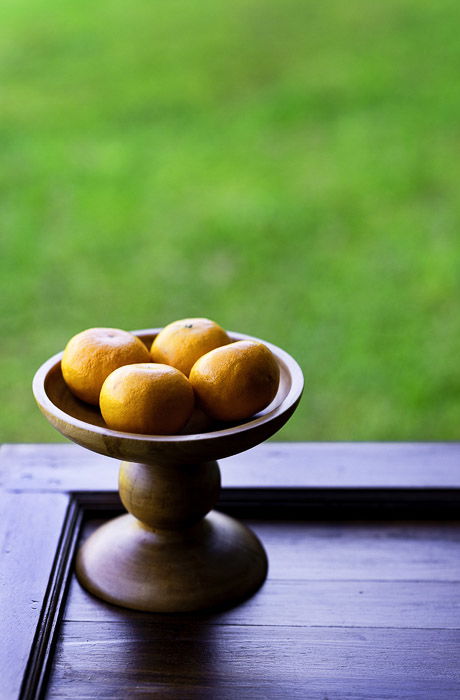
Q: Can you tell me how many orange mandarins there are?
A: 4